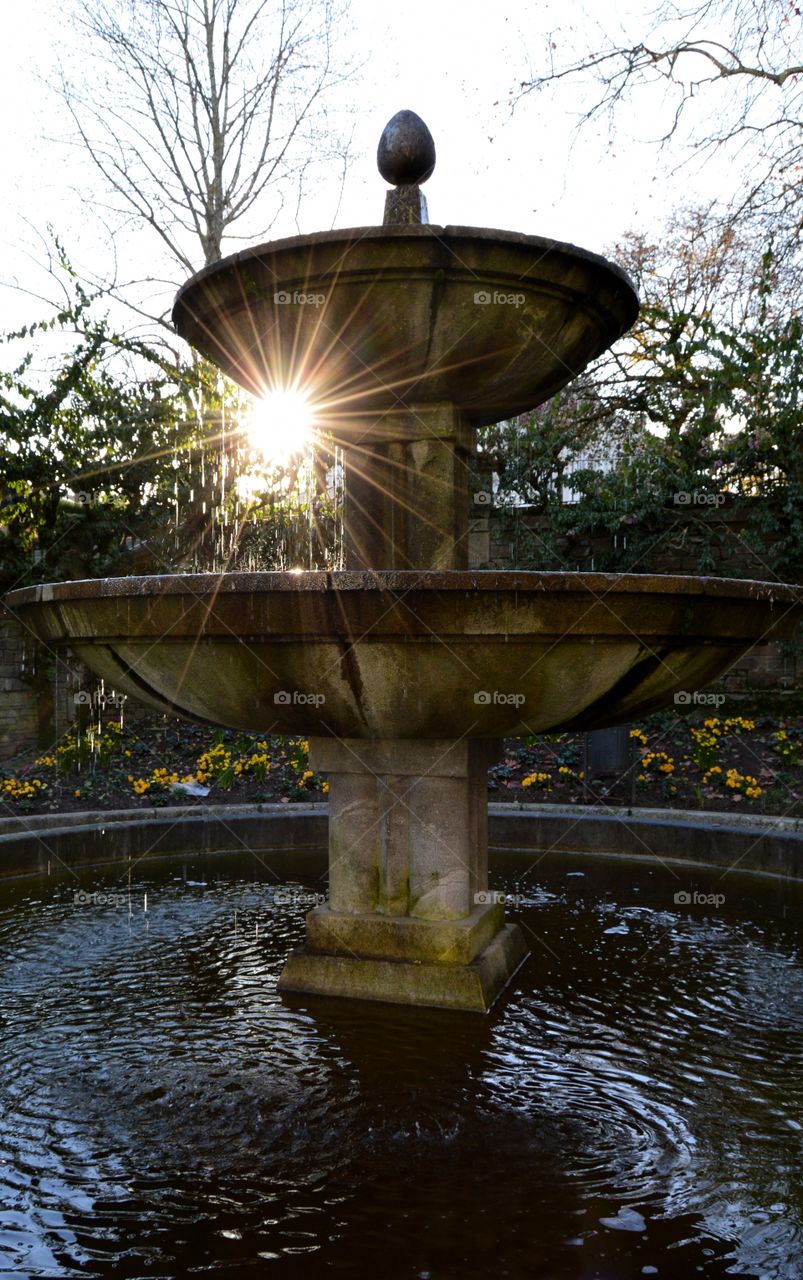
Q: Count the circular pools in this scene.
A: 3